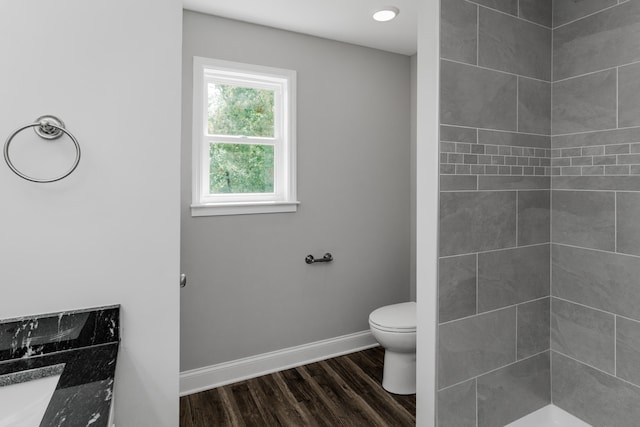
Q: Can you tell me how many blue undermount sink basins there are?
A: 0